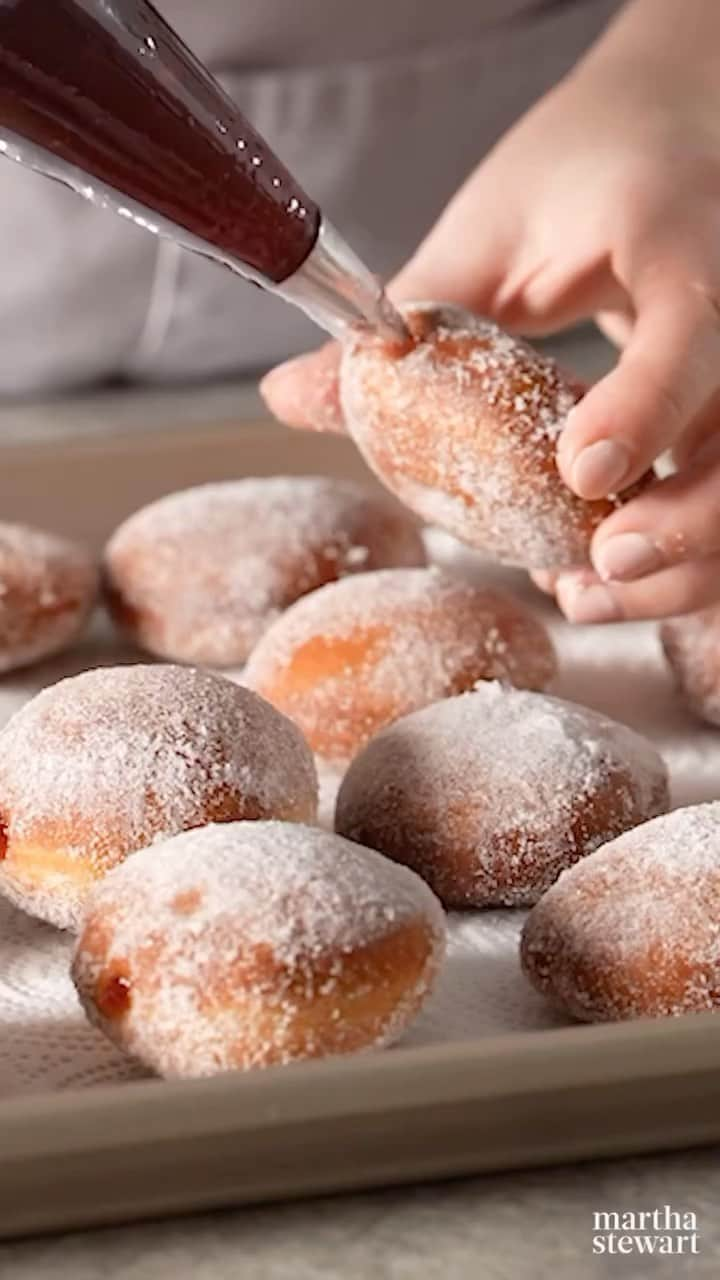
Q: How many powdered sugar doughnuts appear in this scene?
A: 9